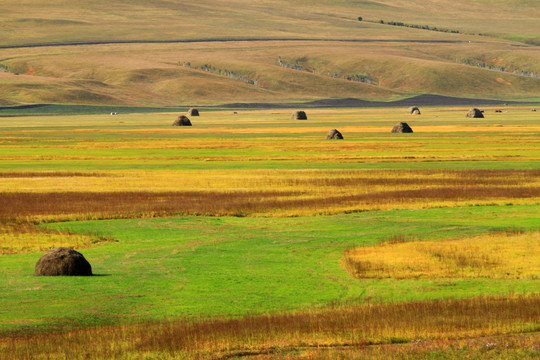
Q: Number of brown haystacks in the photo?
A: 8